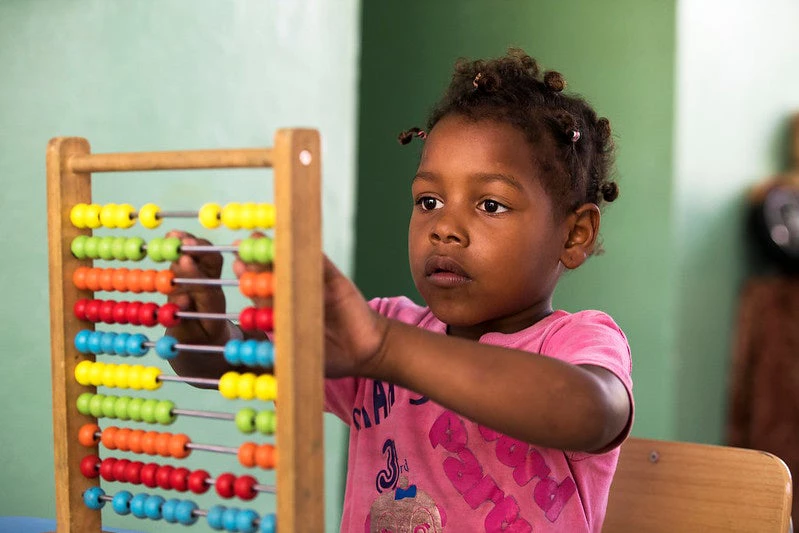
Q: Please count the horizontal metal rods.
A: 10